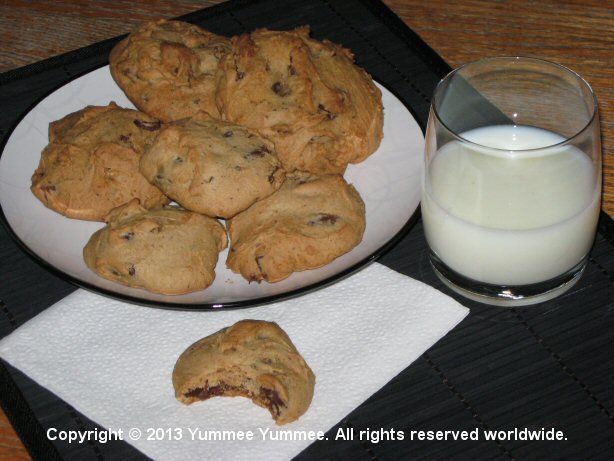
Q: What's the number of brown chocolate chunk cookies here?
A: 7